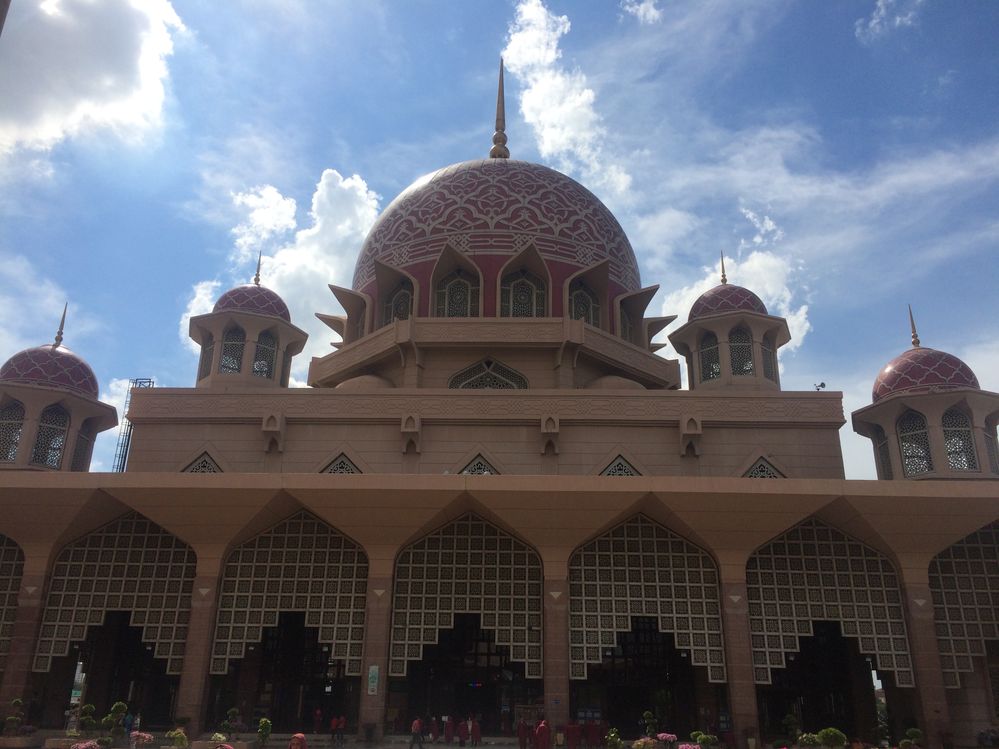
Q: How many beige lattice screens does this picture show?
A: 7